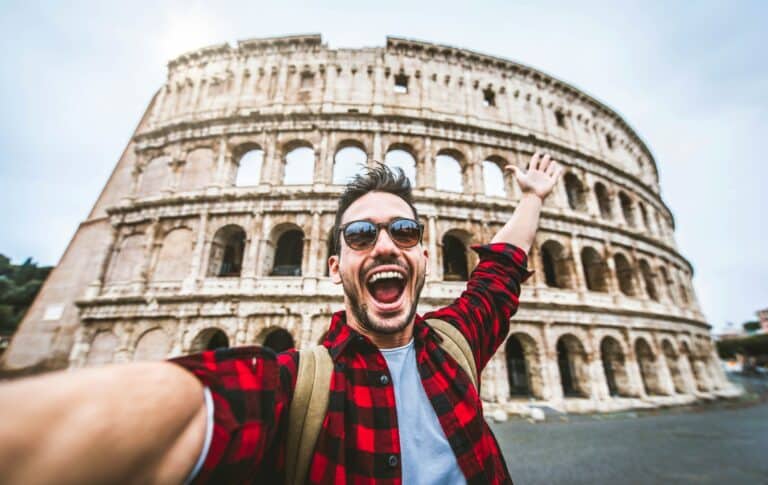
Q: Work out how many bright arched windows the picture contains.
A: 6